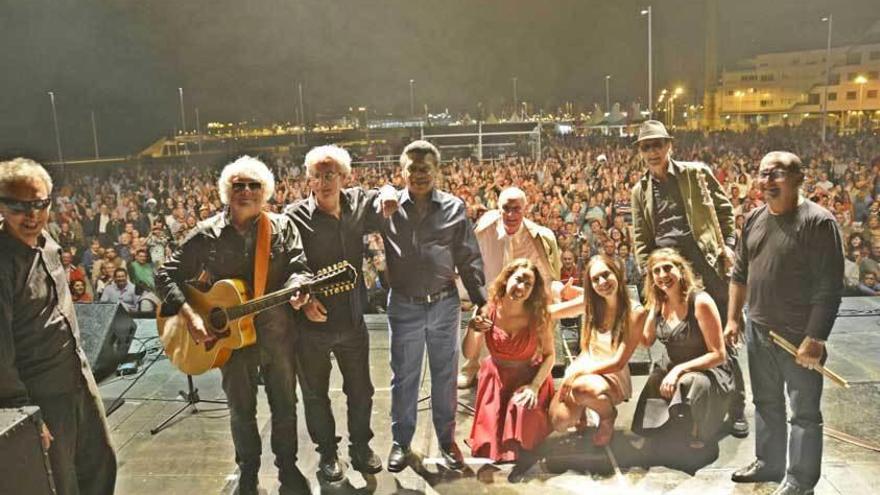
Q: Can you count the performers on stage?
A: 10